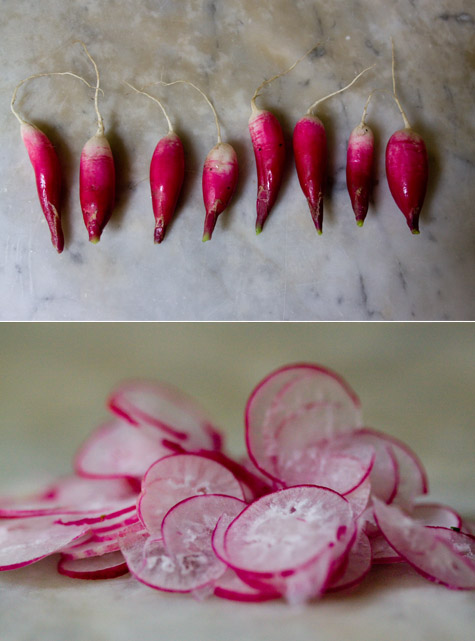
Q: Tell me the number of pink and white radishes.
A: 8